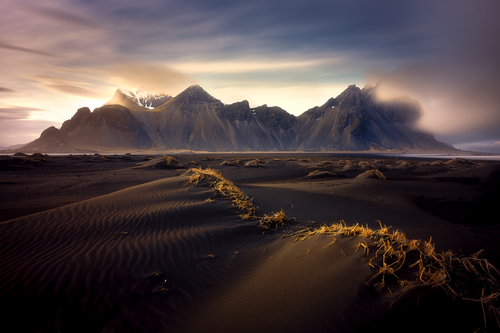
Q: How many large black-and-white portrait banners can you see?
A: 0